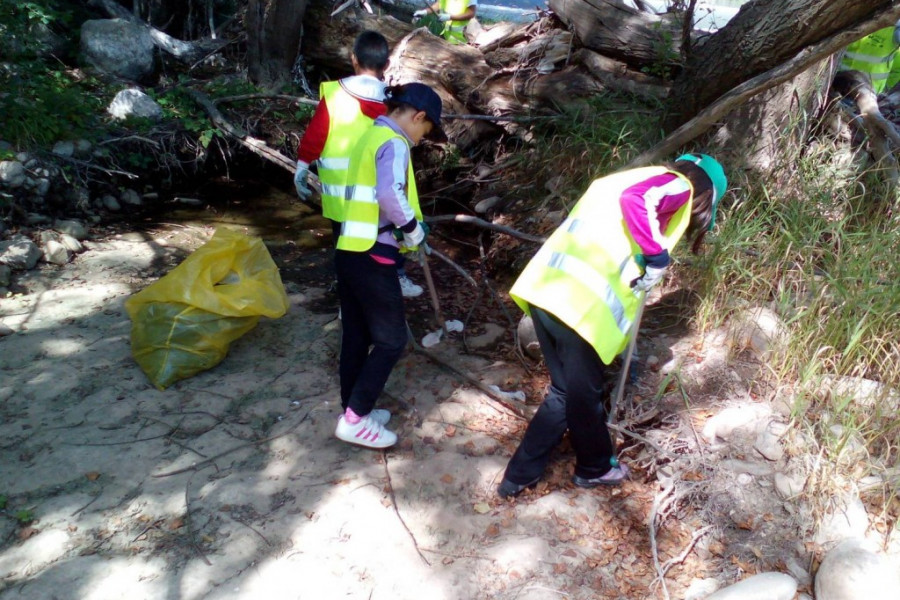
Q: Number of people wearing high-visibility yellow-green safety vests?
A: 5